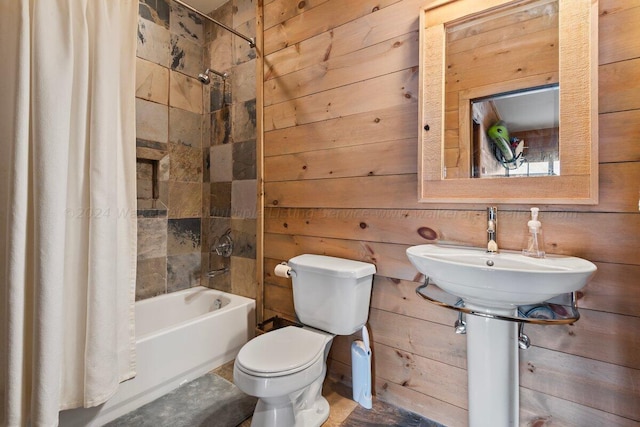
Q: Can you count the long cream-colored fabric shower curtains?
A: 1